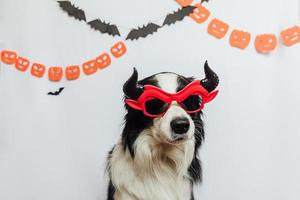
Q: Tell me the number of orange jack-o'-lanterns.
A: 14